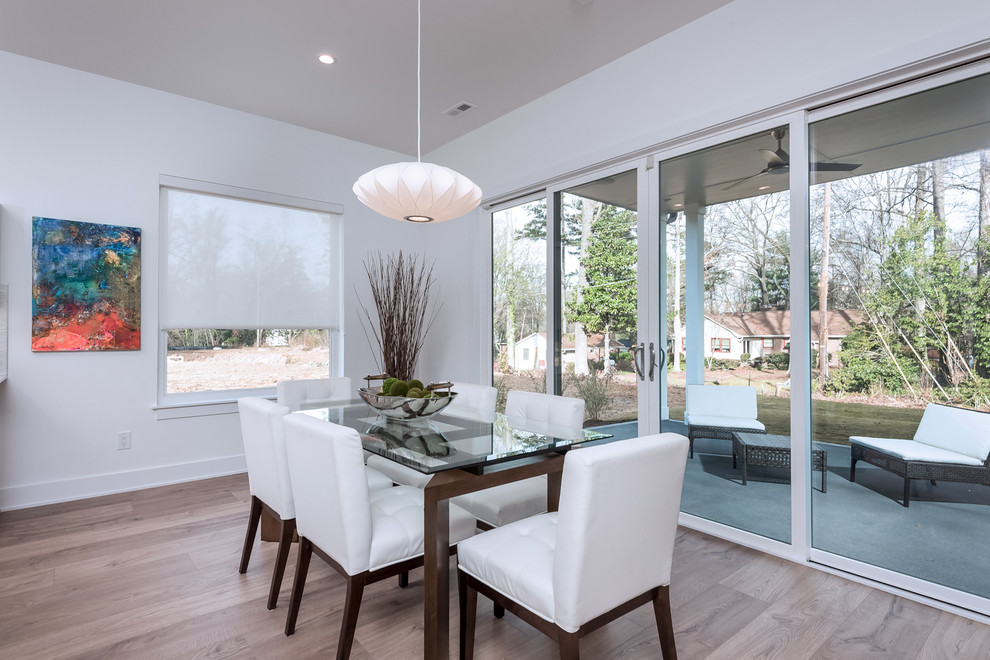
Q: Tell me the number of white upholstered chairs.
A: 6